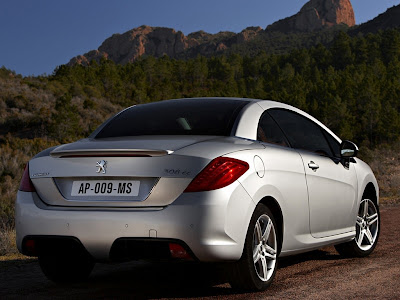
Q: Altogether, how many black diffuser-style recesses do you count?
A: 2